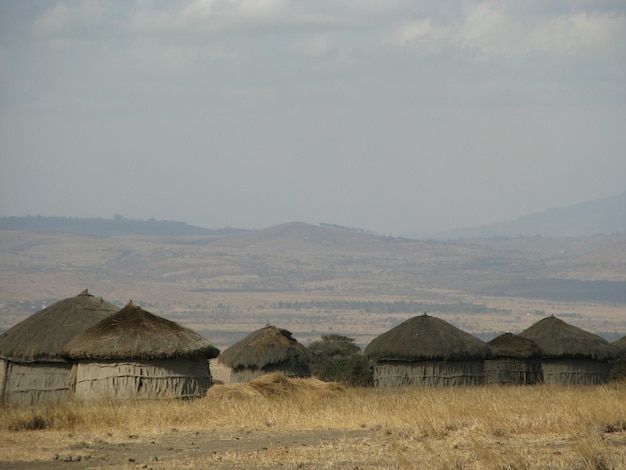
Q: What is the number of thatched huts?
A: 7